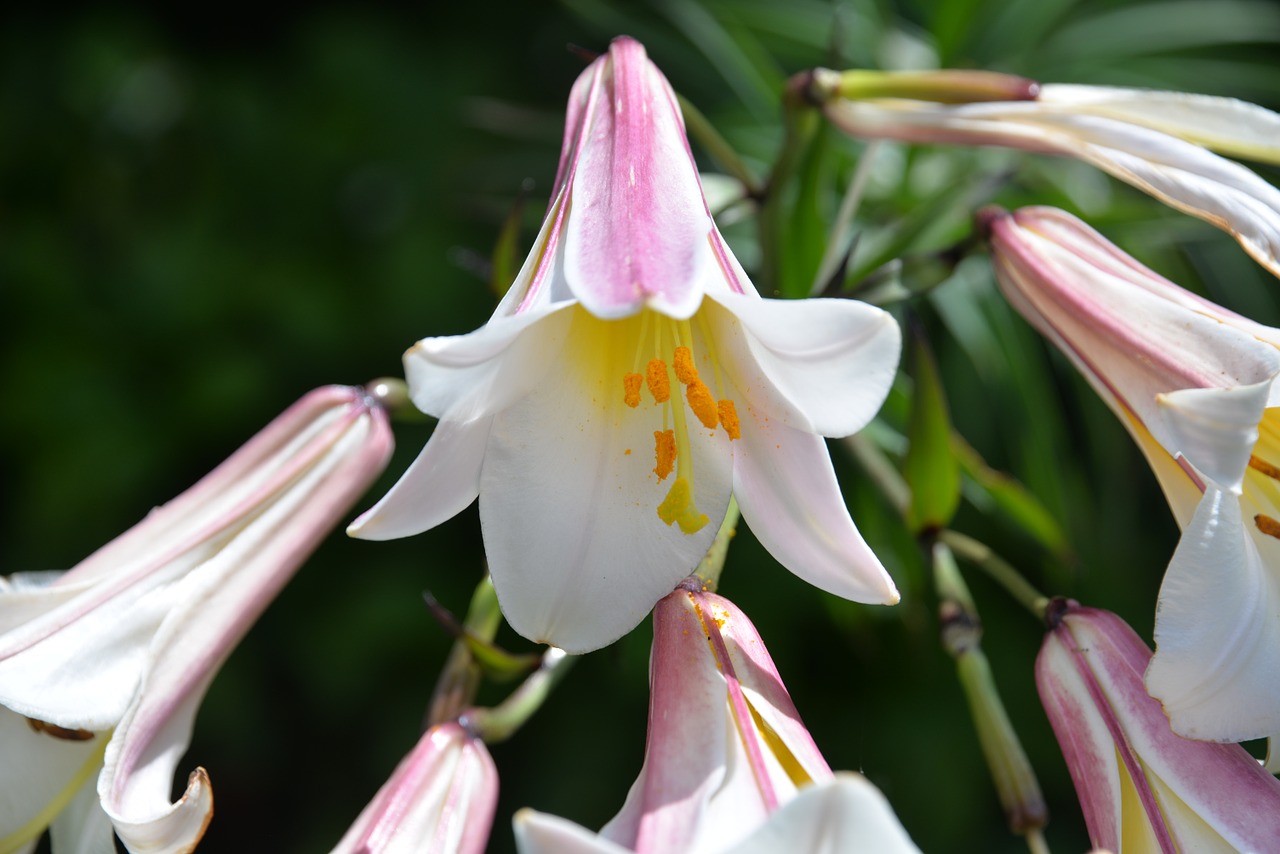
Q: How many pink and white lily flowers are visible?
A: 7